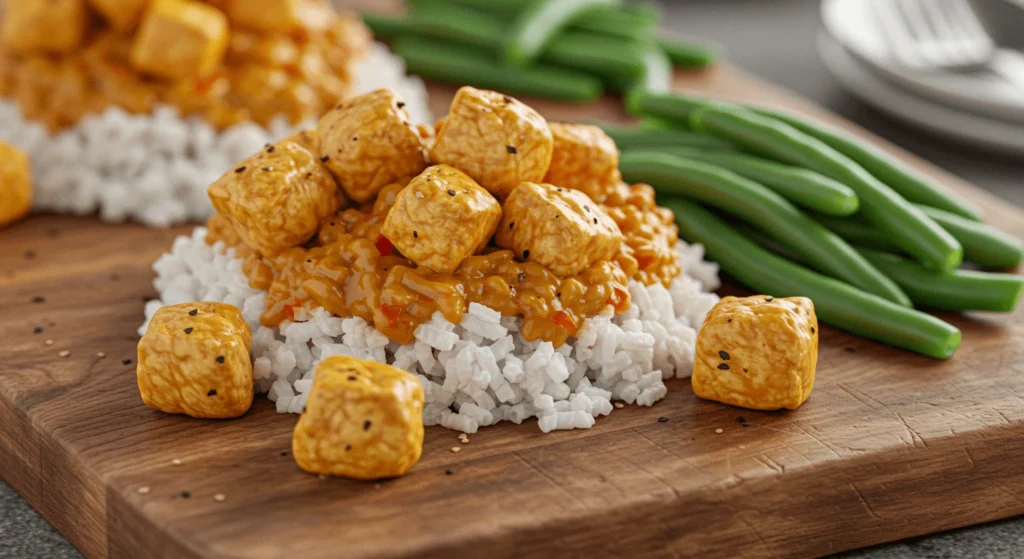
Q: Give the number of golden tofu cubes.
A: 14